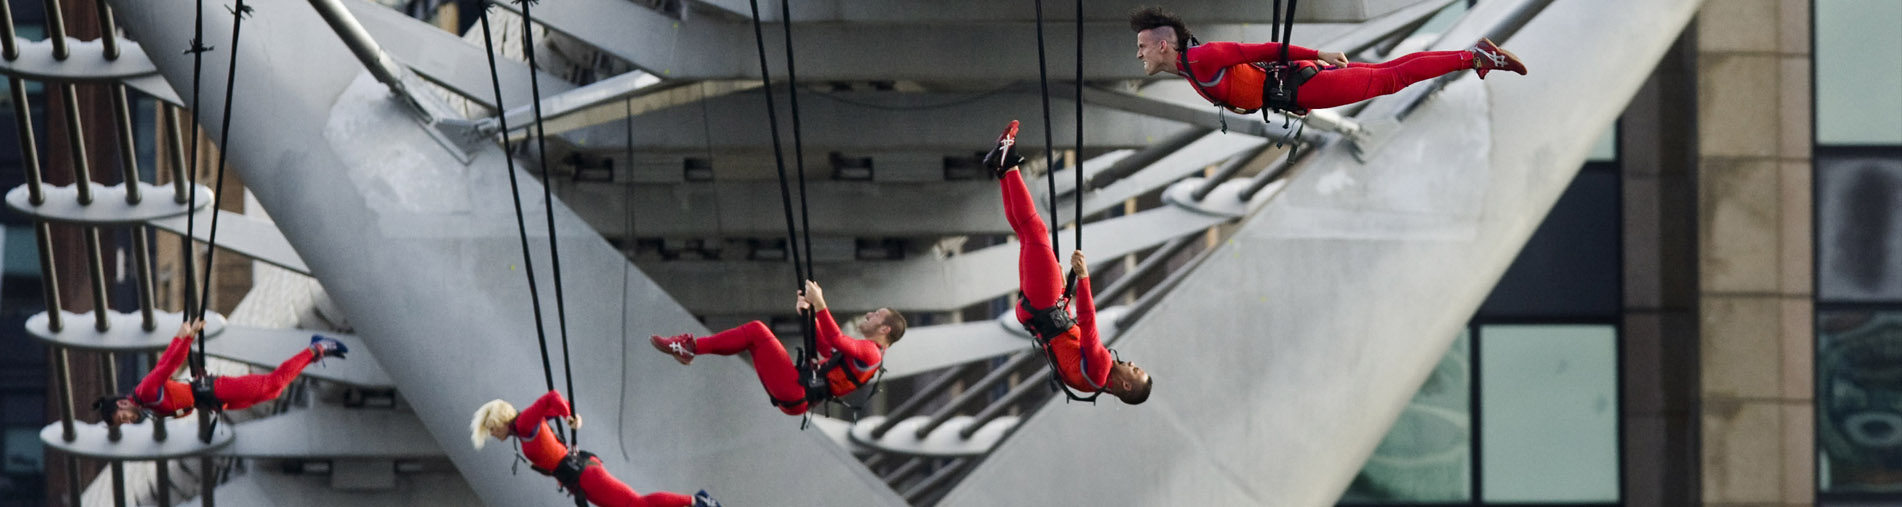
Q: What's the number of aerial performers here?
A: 5